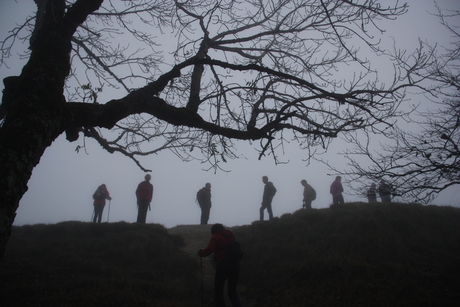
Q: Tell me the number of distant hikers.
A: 8